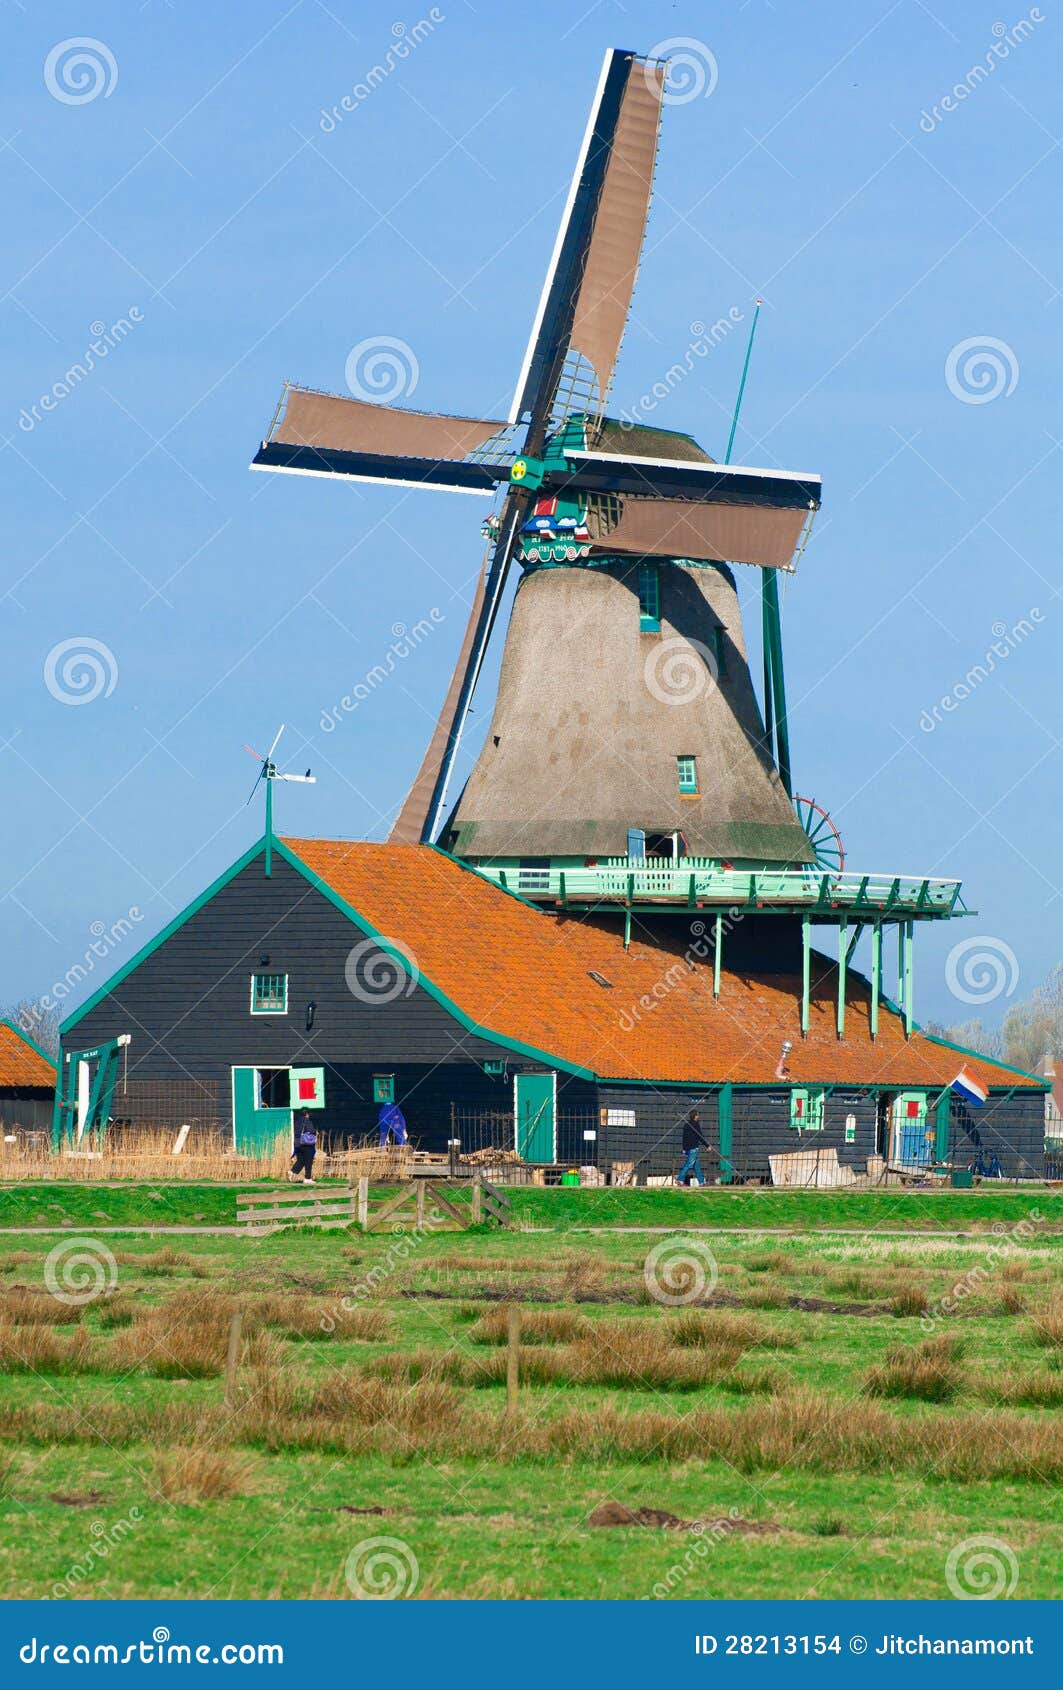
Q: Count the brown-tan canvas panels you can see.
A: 4